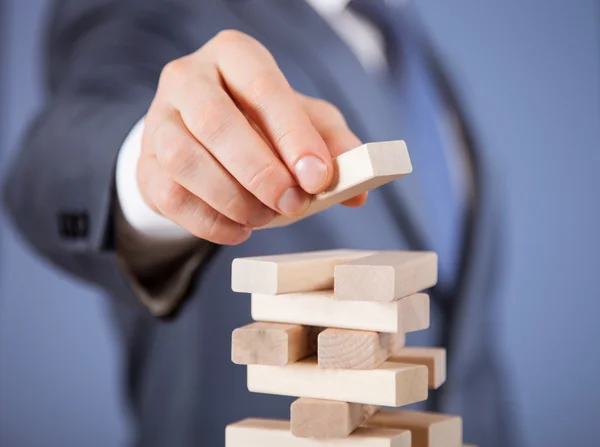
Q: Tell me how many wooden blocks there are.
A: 11